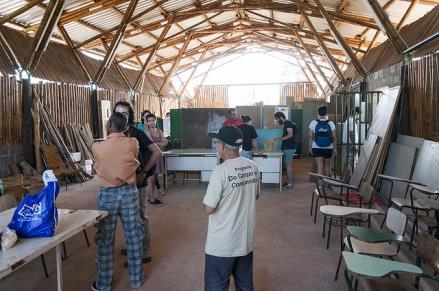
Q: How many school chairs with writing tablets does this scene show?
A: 7